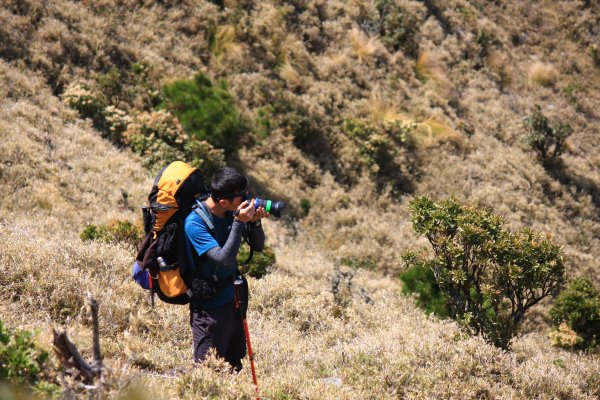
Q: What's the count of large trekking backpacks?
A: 1